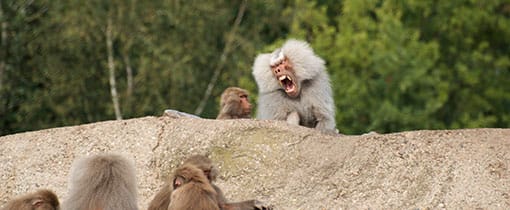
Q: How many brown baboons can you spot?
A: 4